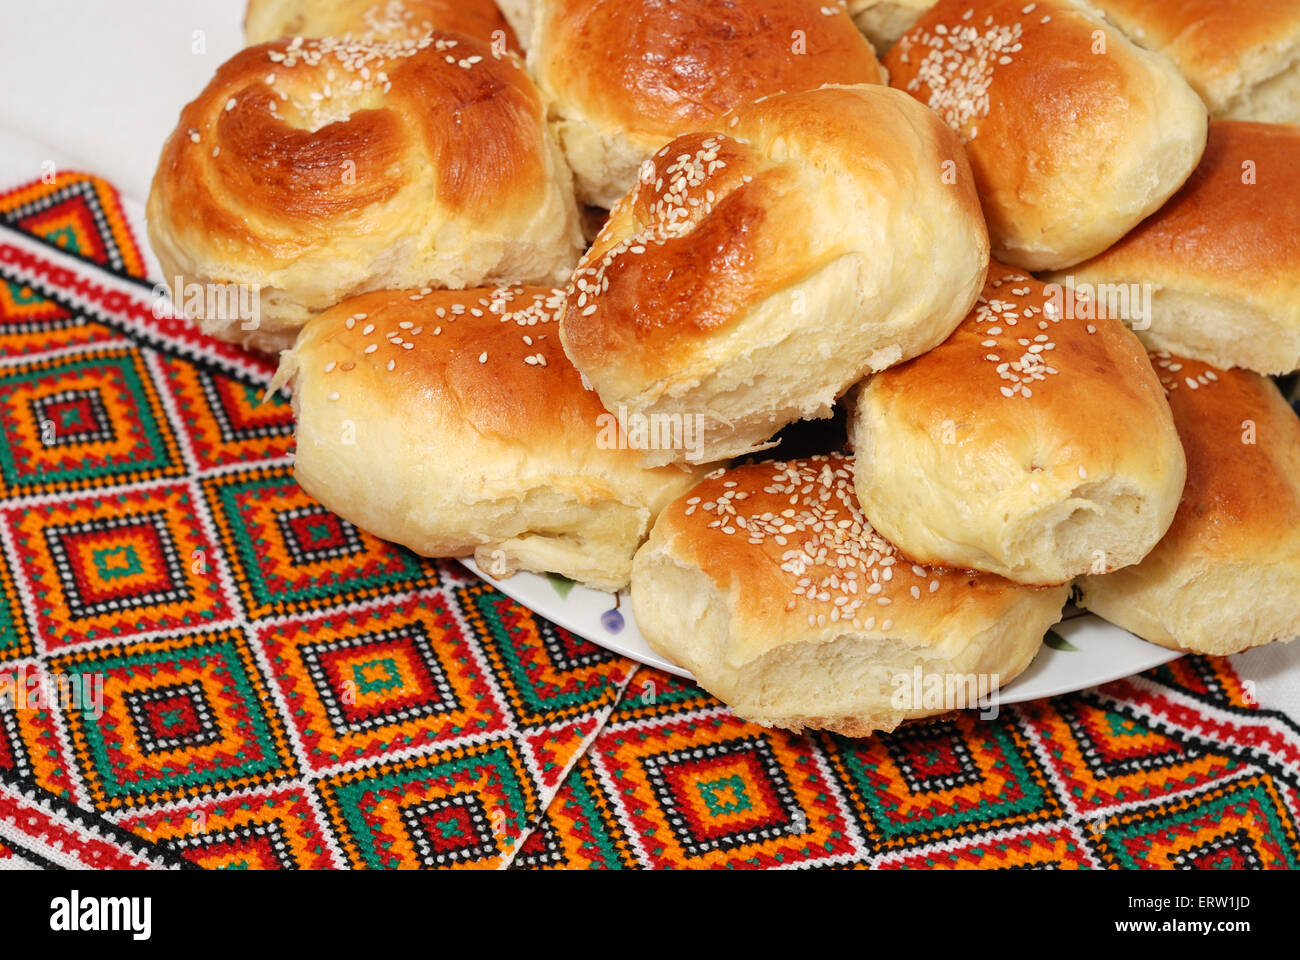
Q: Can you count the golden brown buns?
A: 12